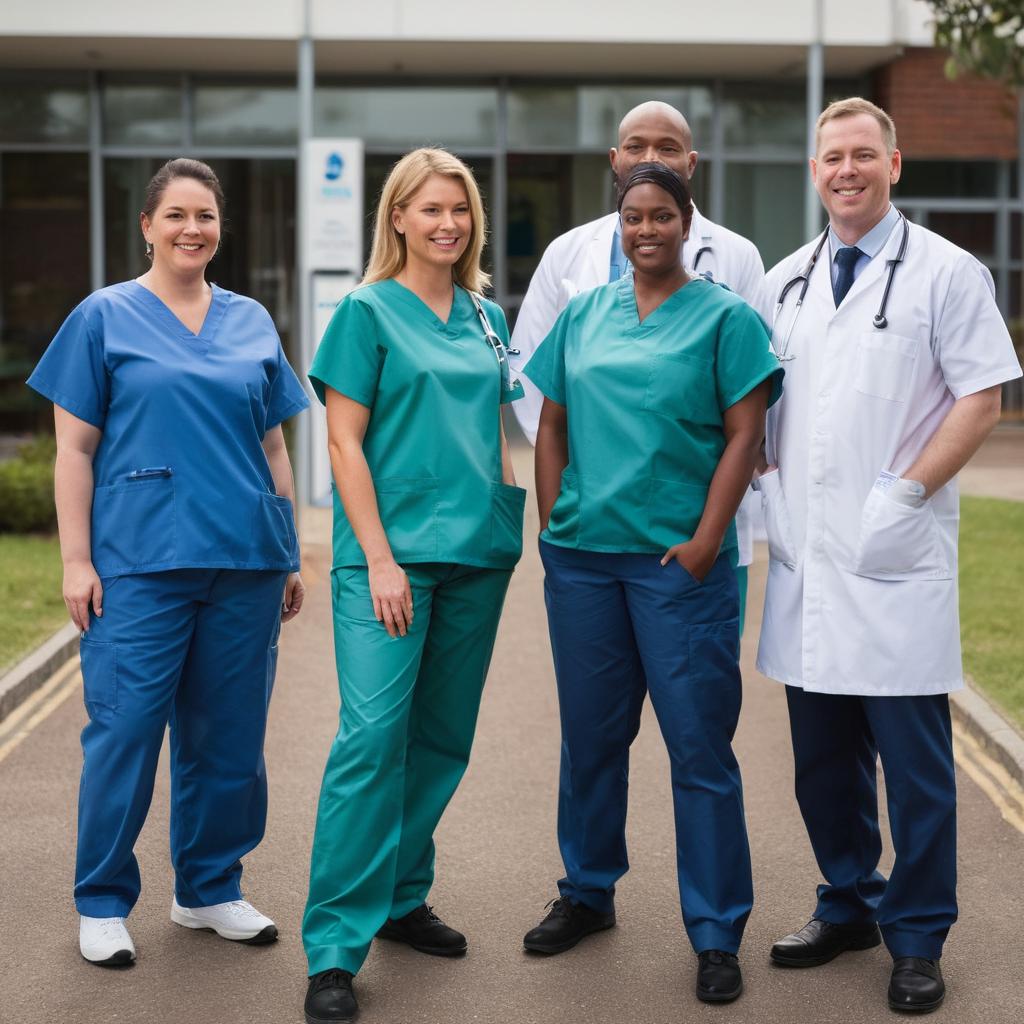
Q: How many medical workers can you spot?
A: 5